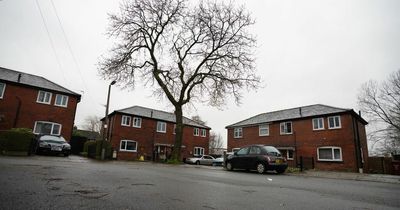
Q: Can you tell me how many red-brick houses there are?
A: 3